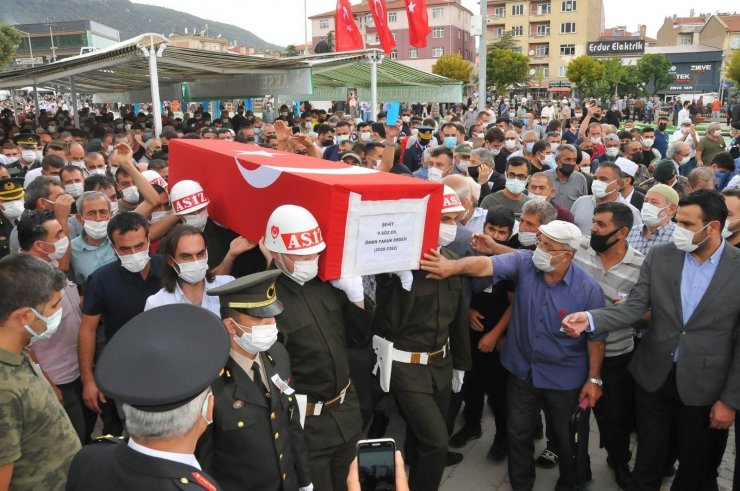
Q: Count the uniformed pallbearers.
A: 4